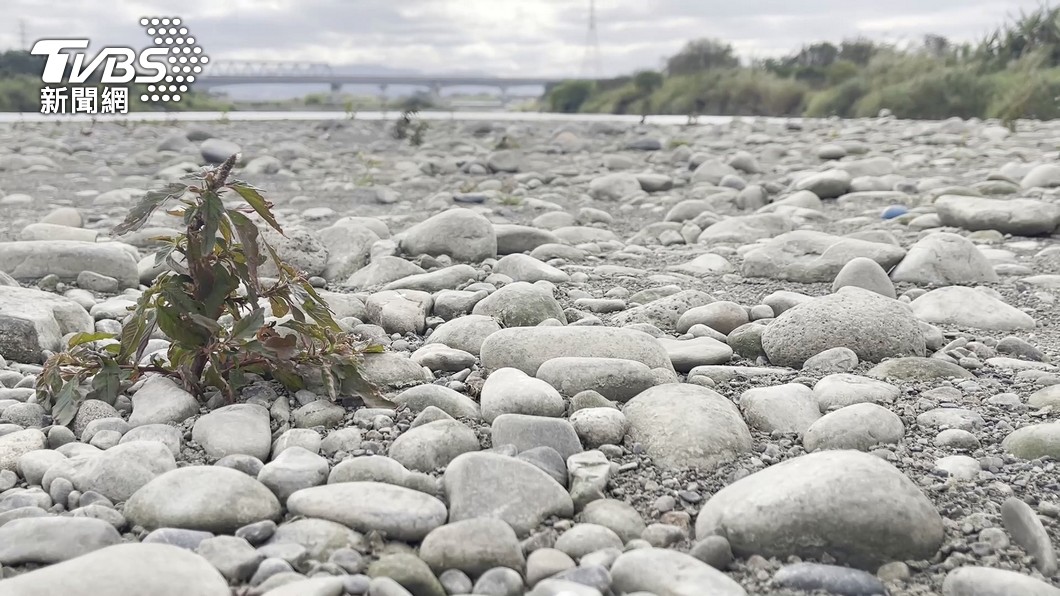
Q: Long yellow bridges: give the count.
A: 0